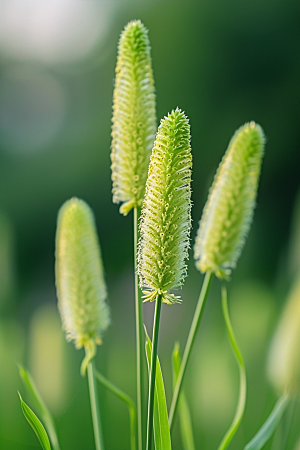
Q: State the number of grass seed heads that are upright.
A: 4